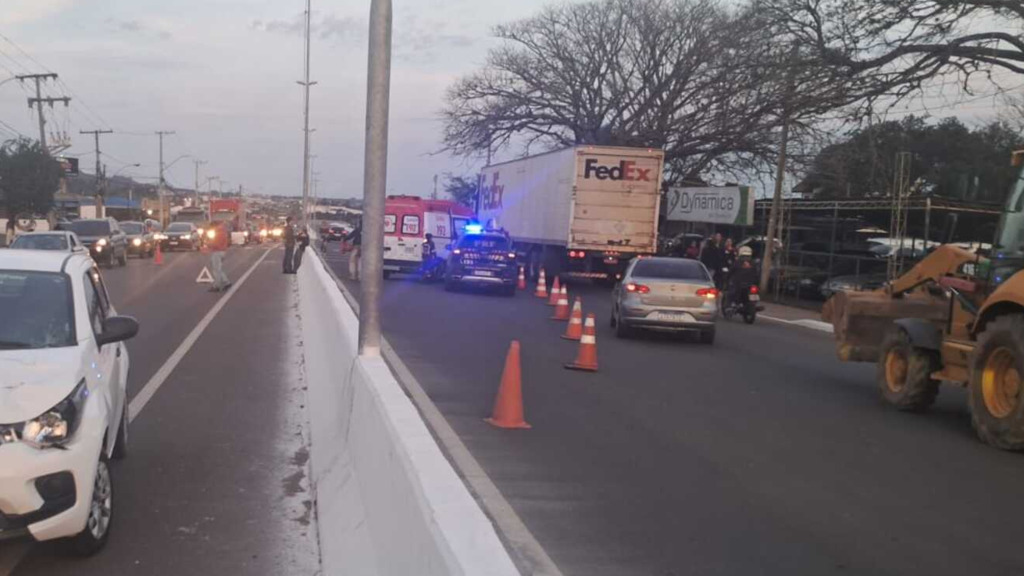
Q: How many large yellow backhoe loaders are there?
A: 1